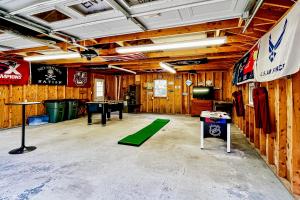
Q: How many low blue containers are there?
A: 1